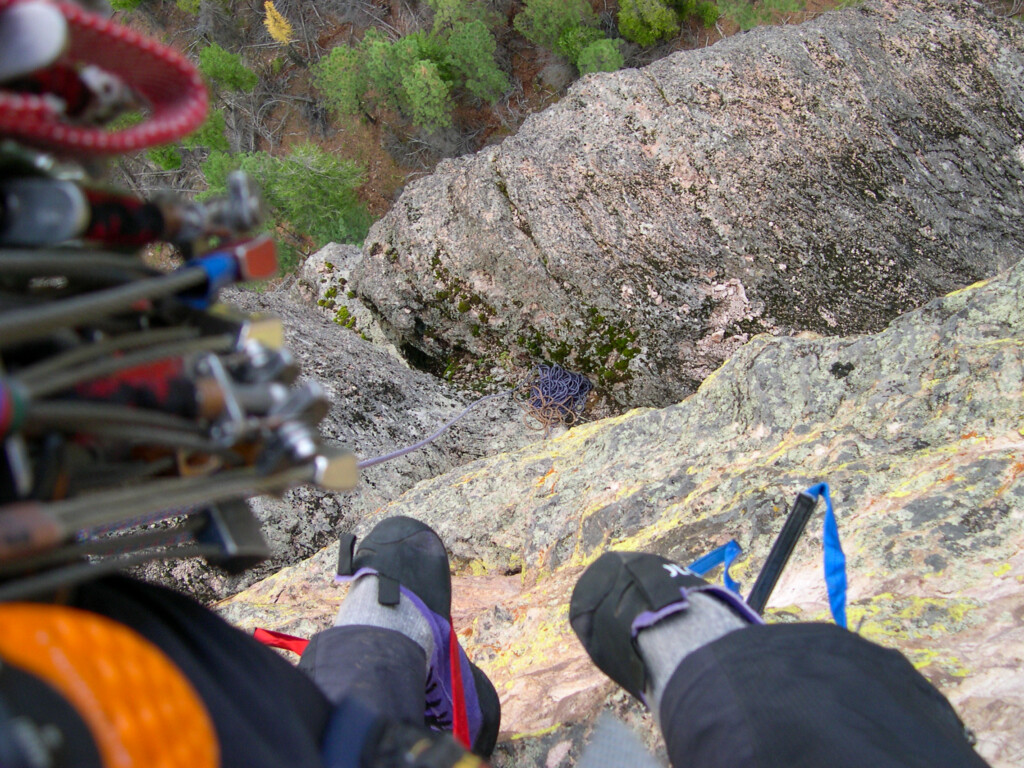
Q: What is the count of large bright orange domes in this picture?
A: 1